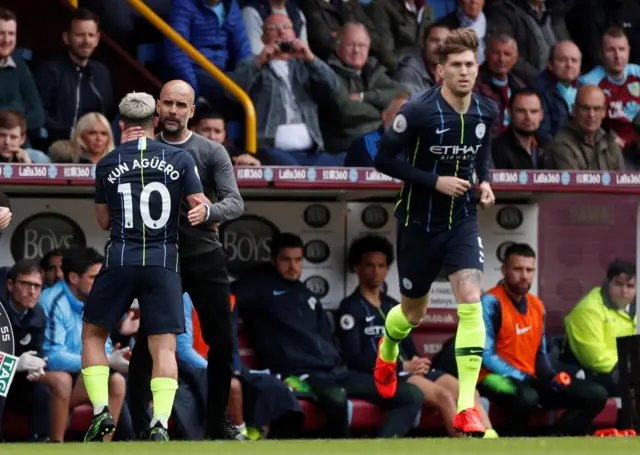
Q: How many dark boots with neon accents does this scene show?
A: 2